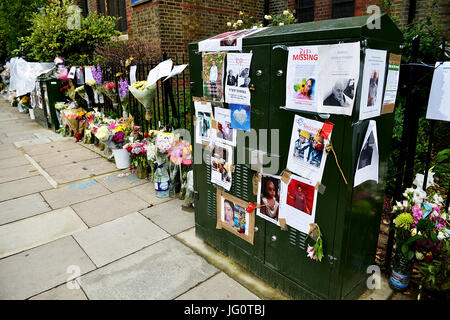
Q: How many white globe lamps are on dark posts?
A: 0